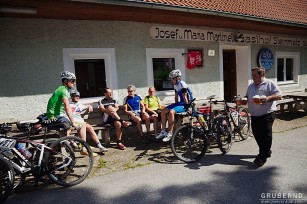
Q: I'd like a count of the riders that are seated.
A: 6